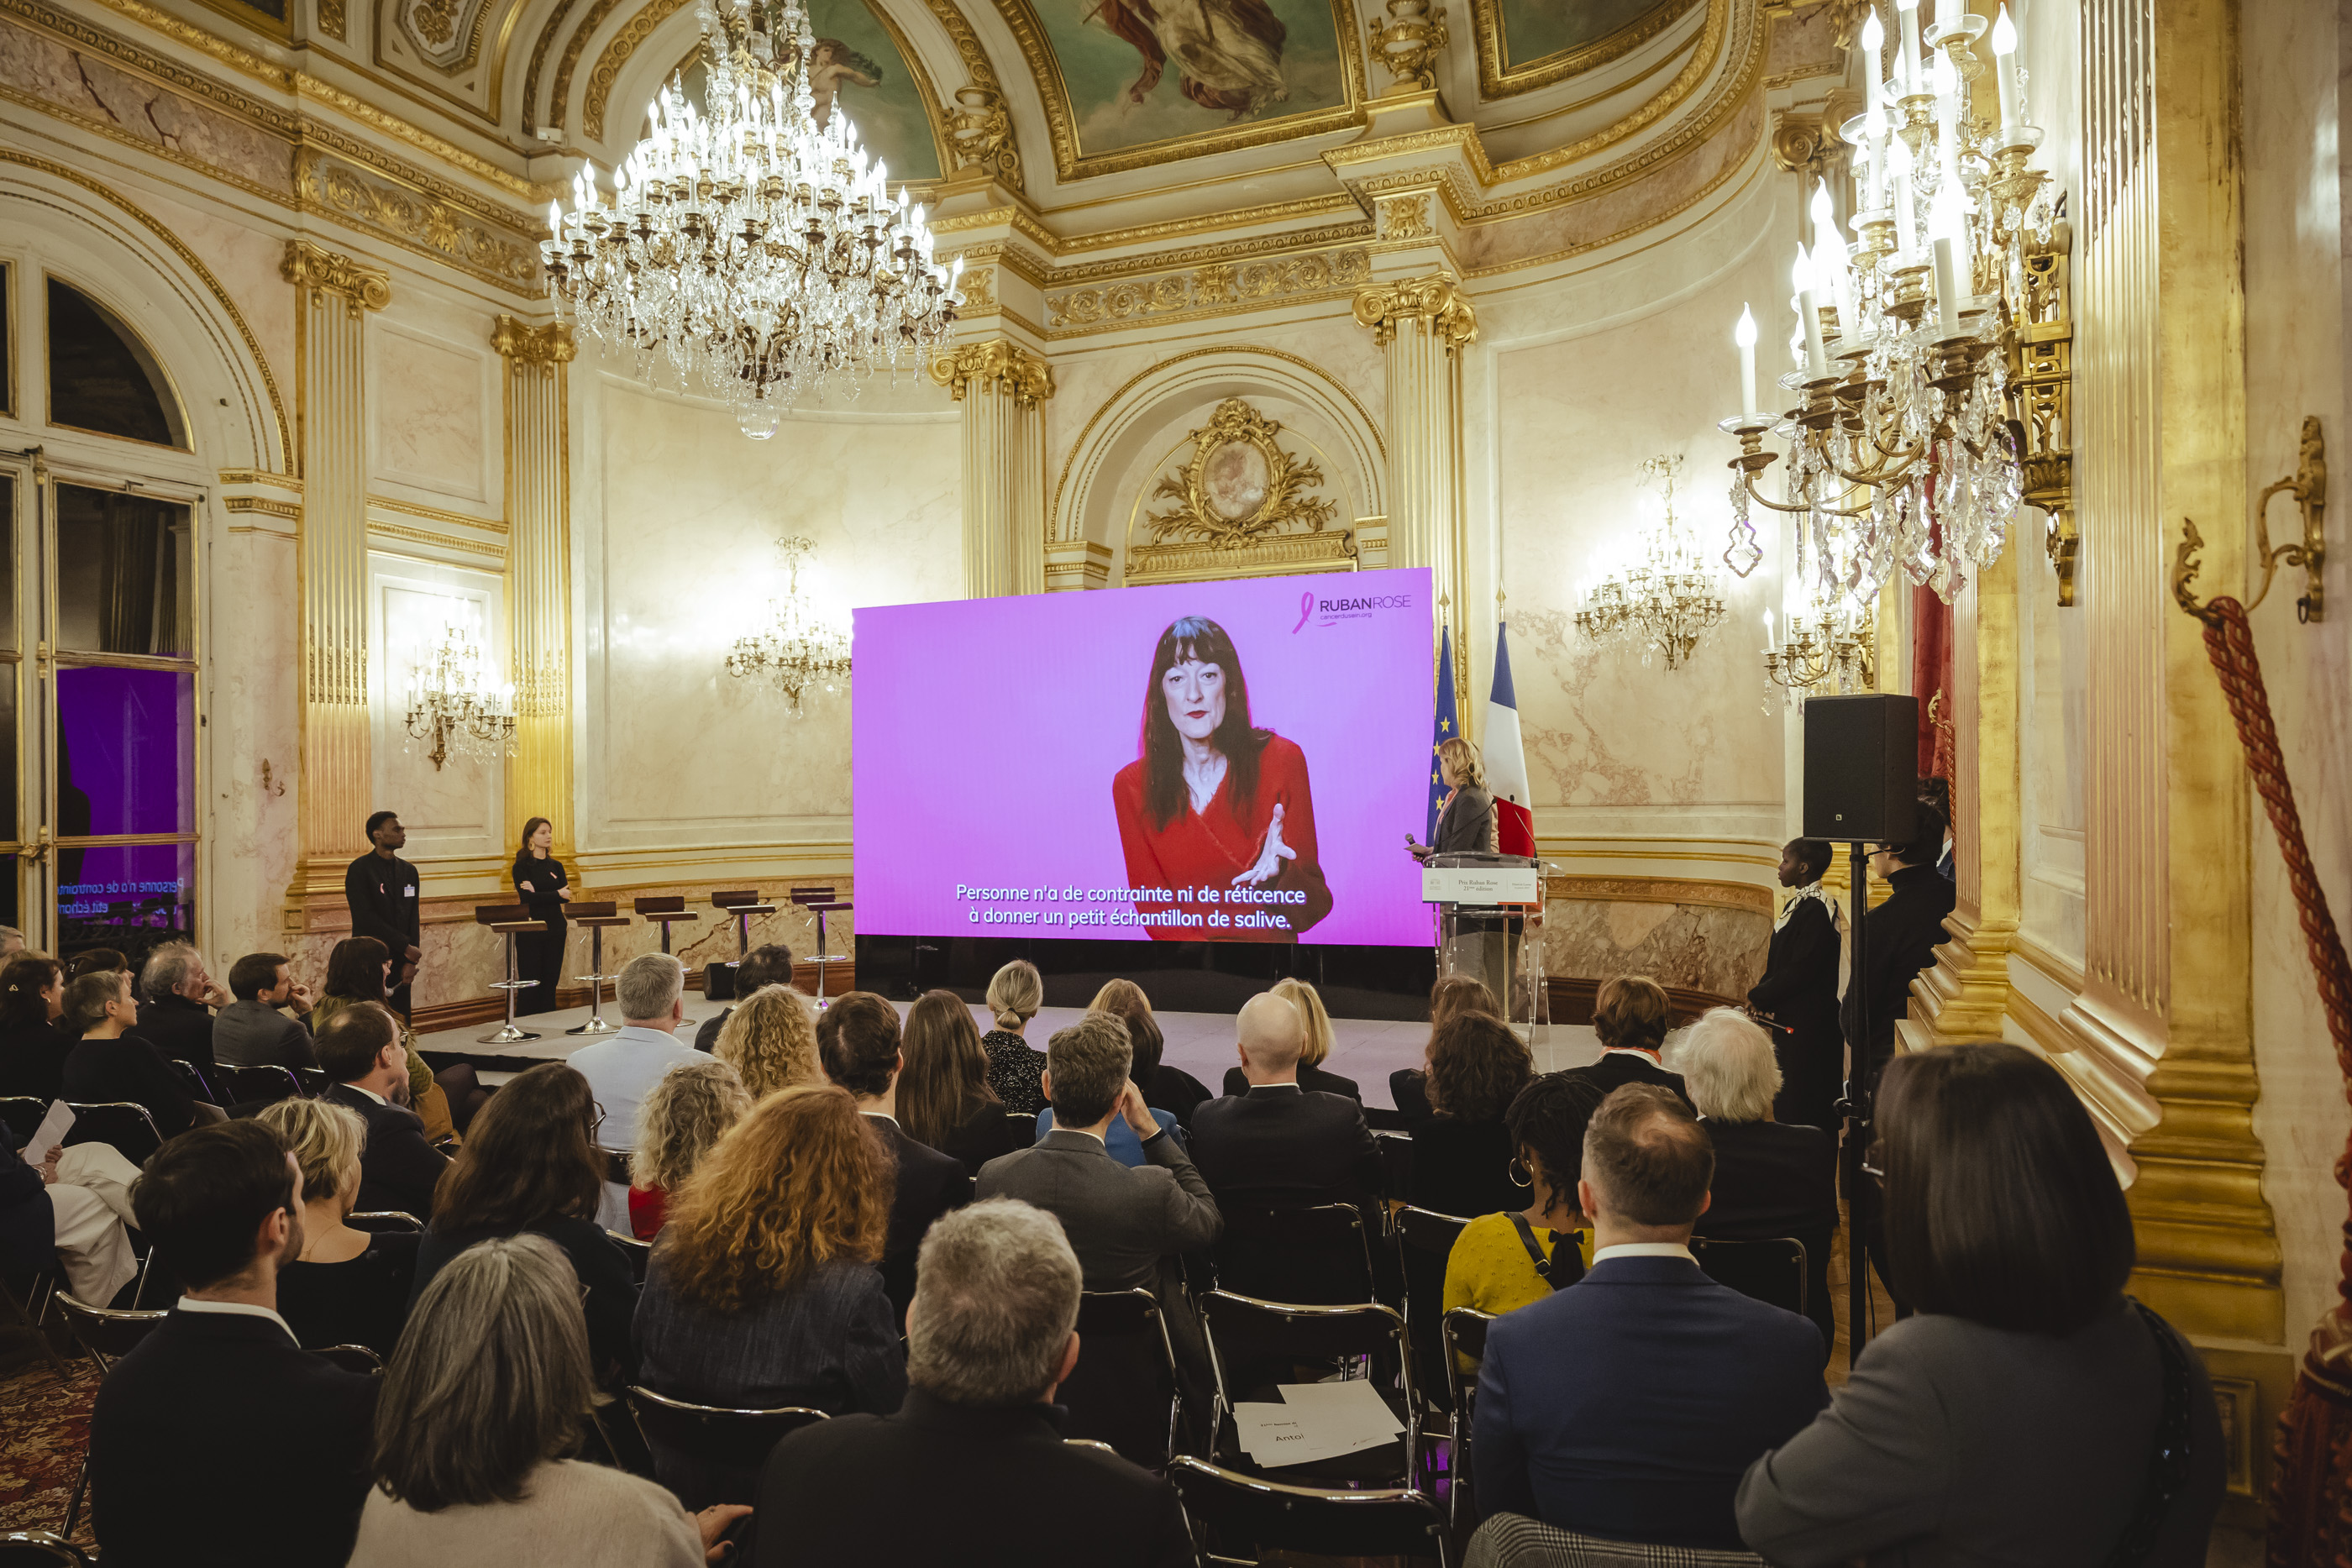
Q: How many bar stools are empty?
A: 5